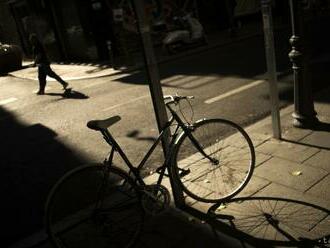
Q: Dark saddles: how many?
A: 1